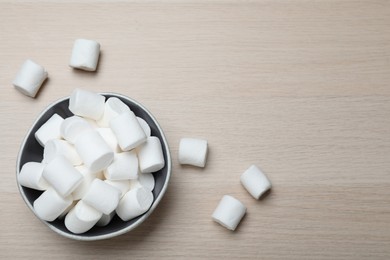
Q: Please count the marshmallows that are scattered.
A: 5